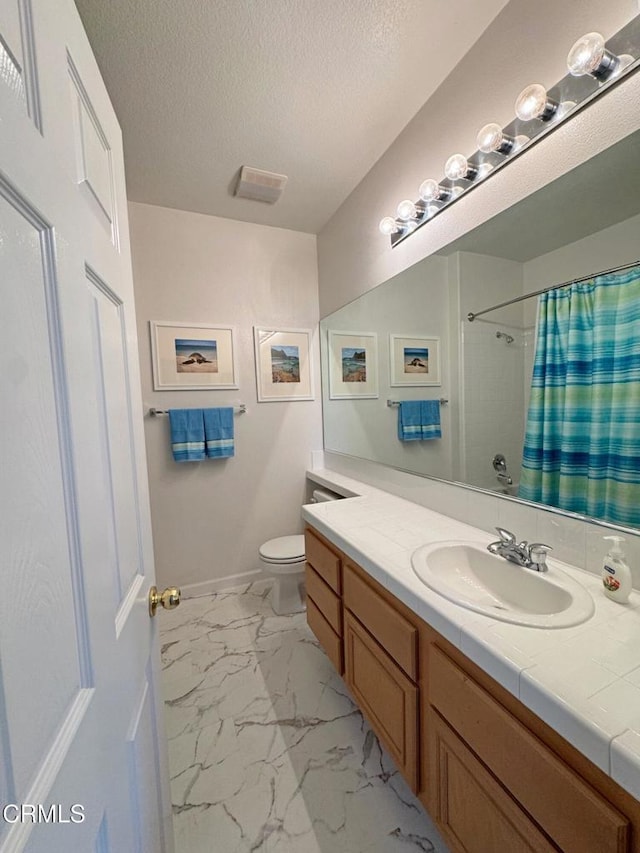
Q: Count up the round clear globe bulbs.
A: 7